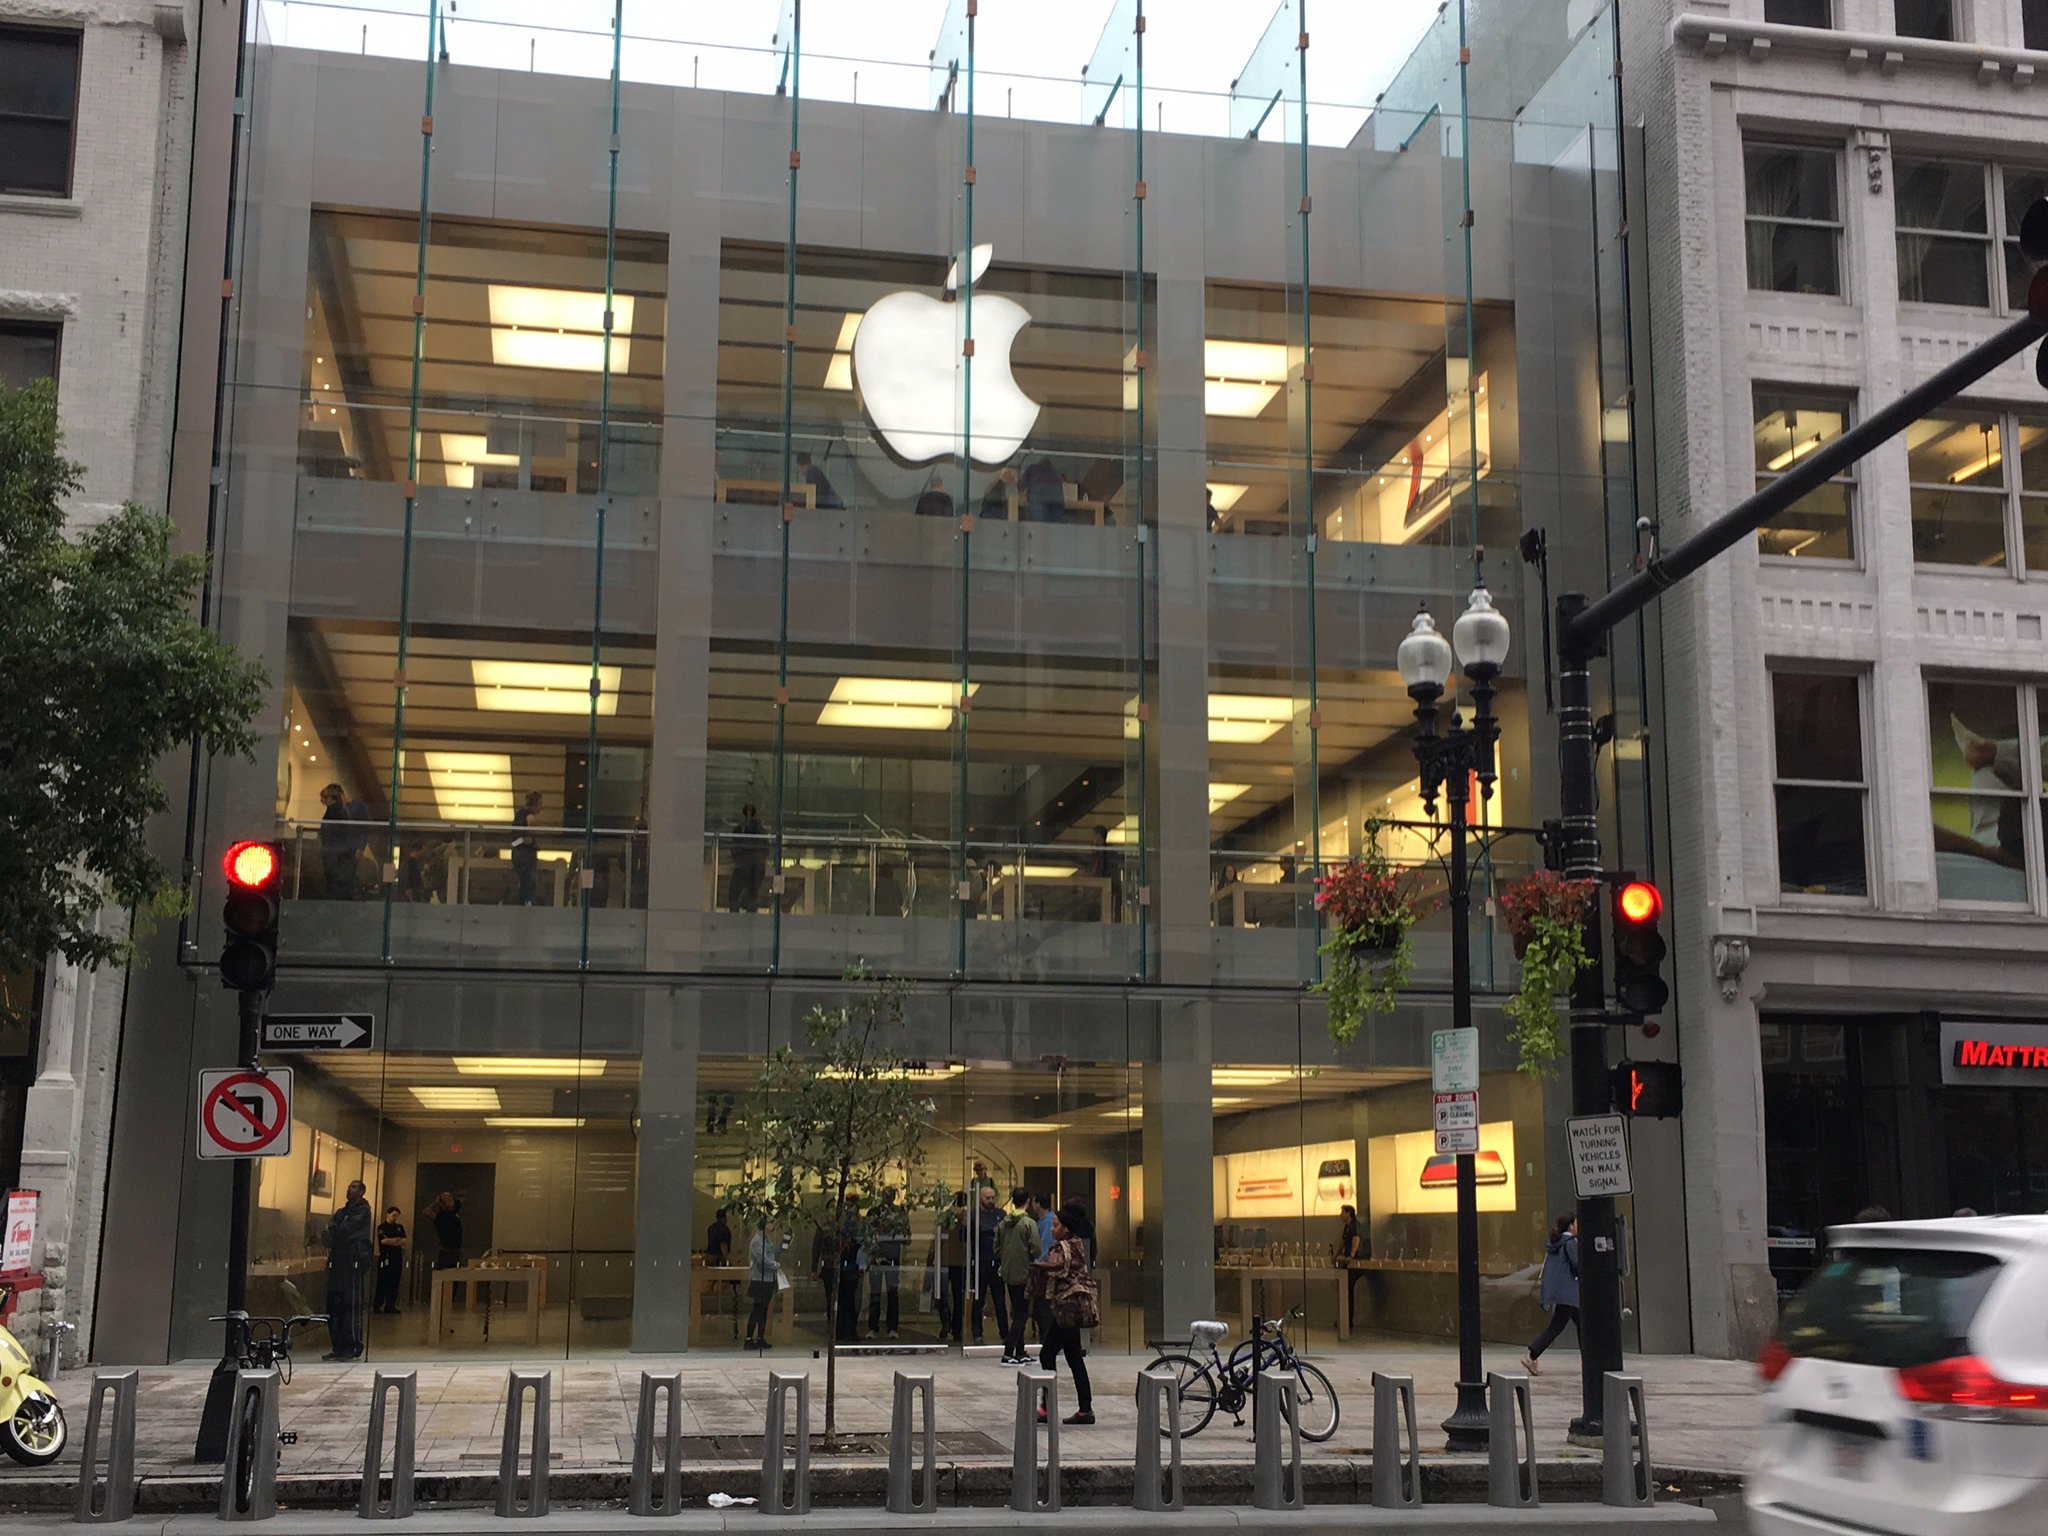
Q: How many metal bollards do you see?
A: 13